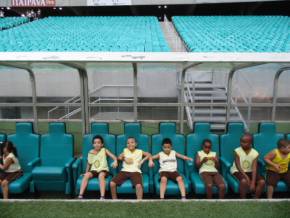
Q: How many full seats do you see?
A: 7